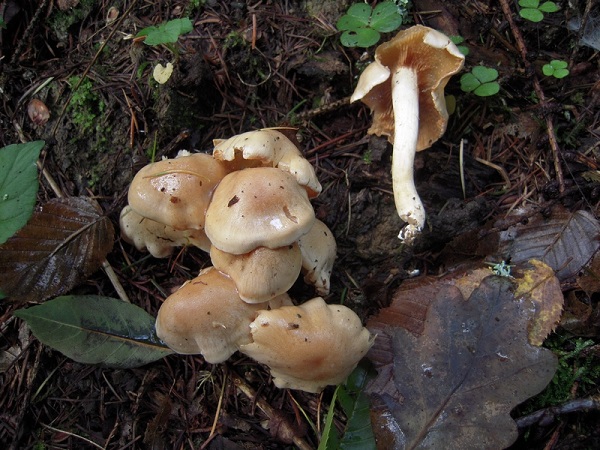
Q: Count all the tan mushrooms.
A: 9